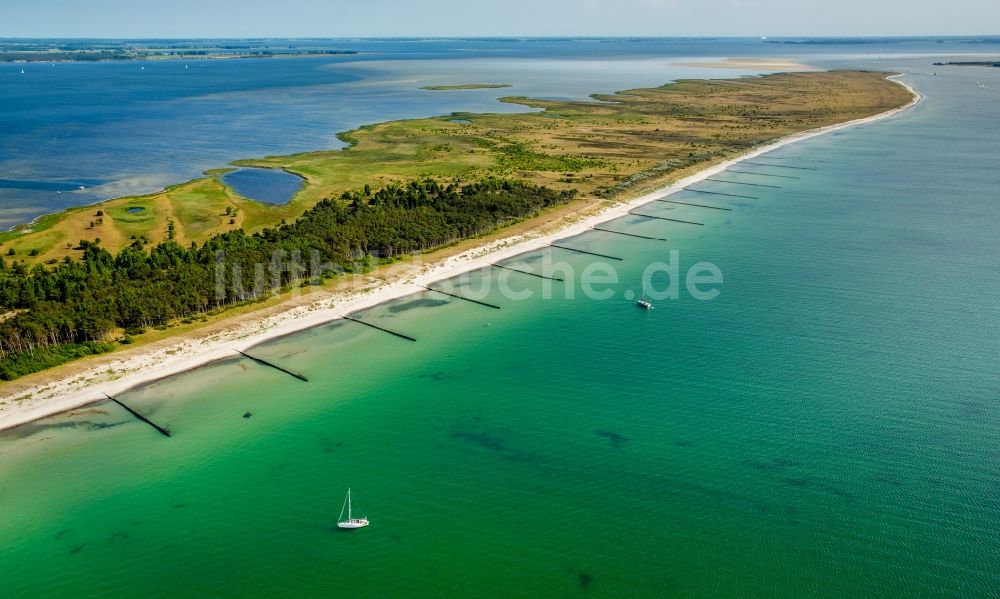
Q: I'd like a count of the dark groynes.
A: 14